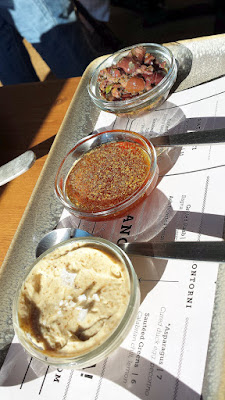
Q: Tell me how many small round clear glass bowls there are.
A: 3